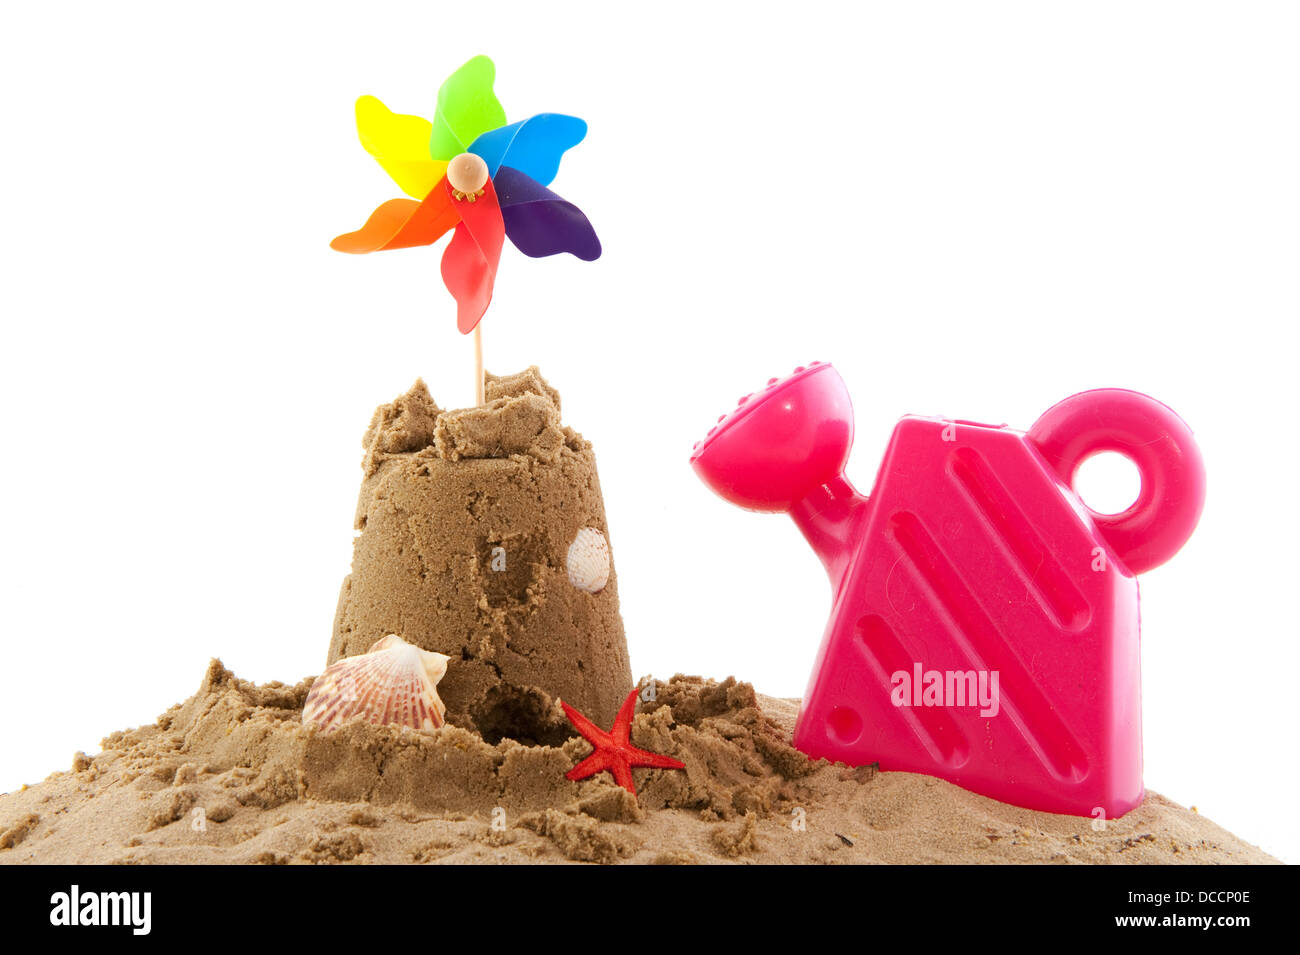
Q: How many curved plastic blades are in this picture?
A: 6